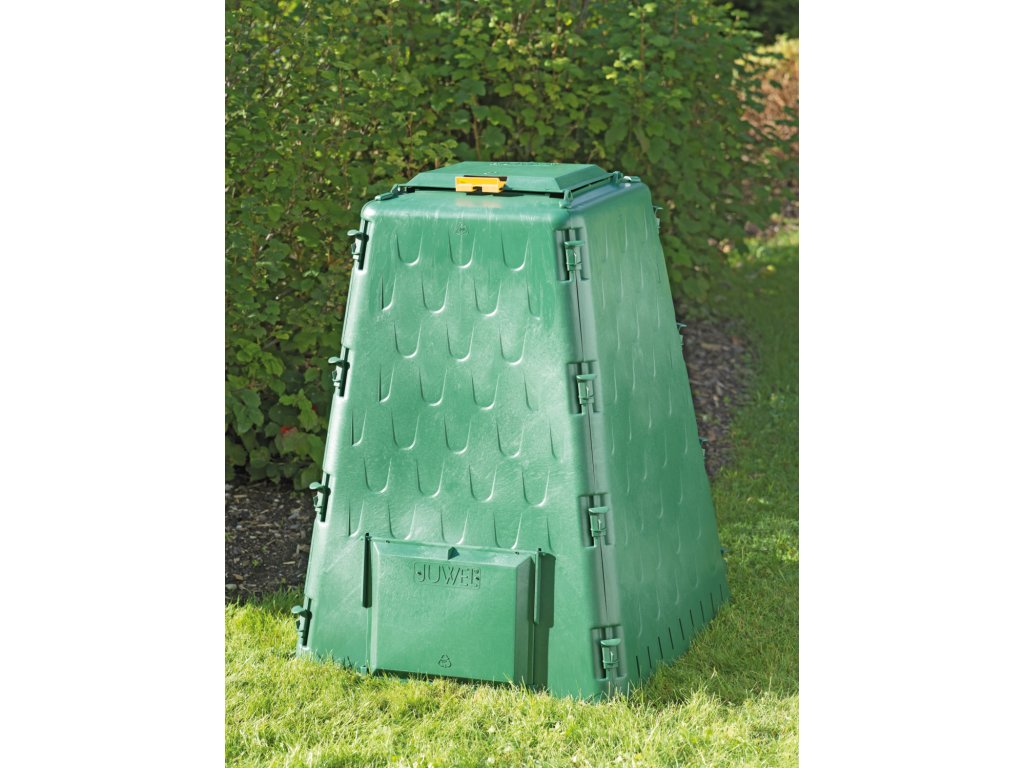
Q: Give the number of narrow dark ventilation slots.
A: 9